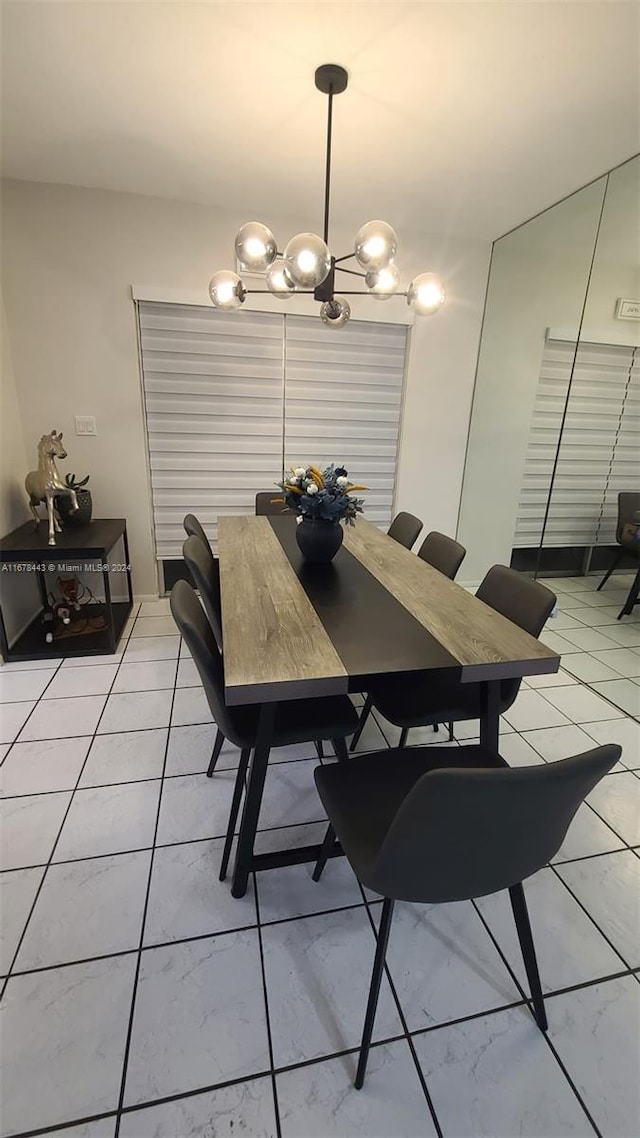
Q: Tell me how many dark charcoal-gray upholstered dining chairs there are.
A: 8